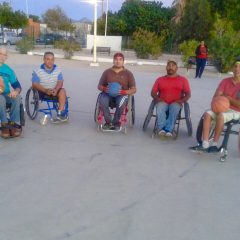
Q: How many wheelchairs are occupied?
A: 5